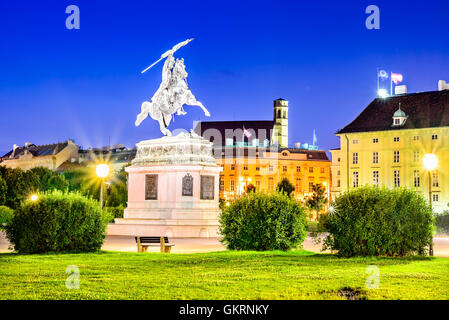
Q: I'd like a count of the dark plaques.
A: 3